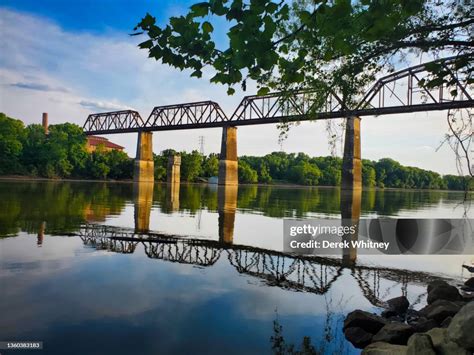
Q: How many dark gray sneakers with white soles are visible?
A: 0